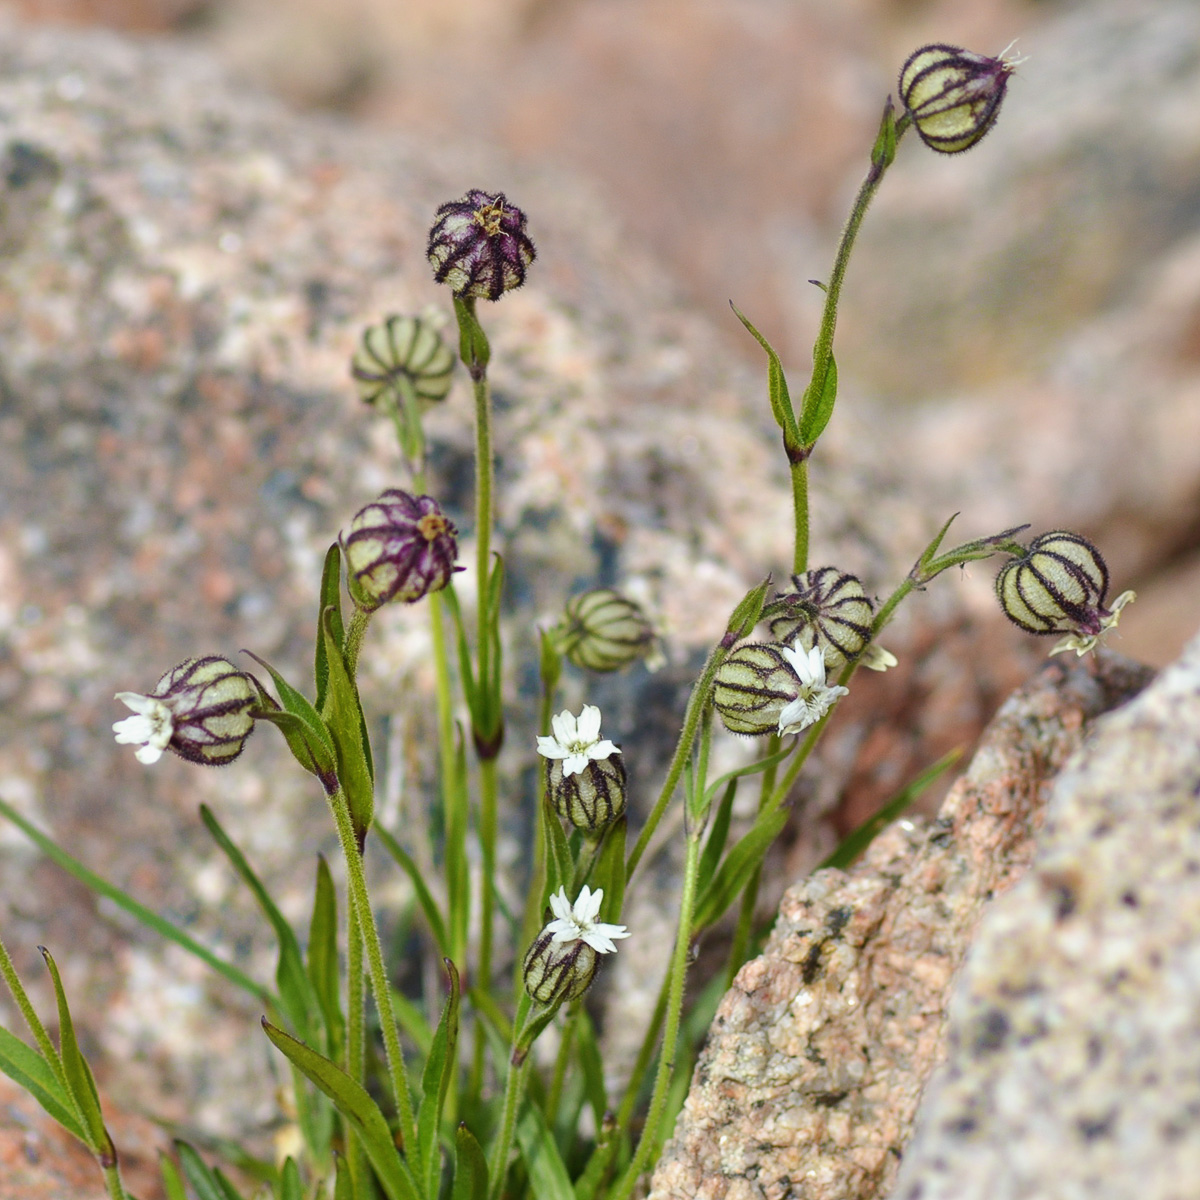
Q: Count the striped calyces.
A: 11